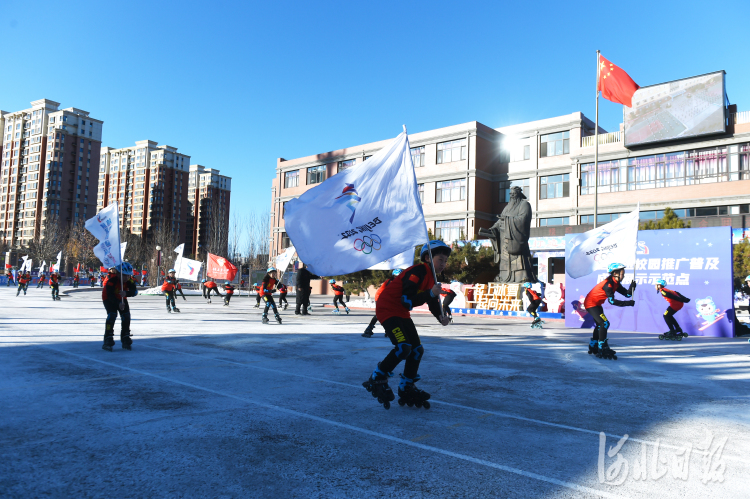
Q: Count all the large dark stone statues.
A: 1